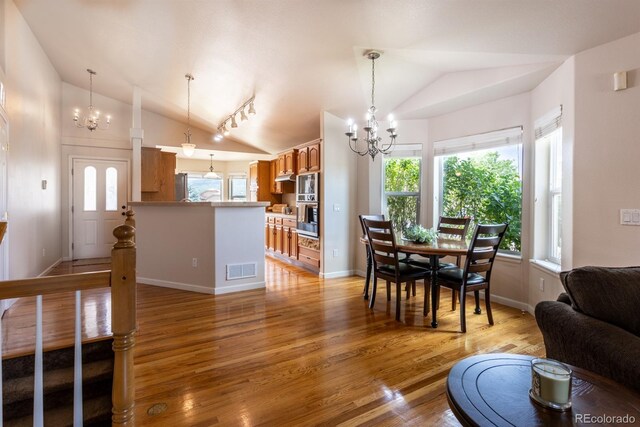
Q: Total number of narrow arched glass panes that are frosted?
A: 2